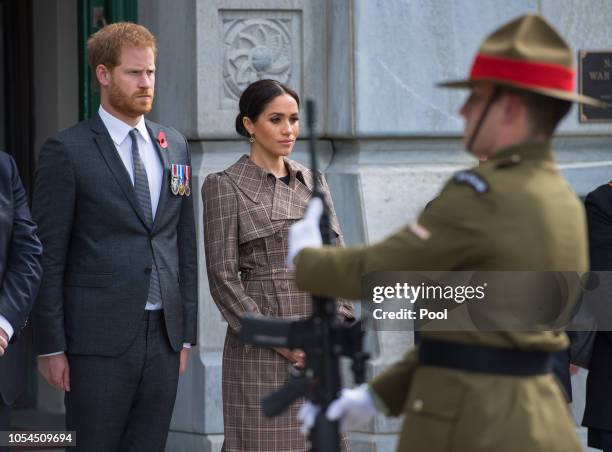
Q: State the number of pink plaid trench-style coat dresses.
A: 0